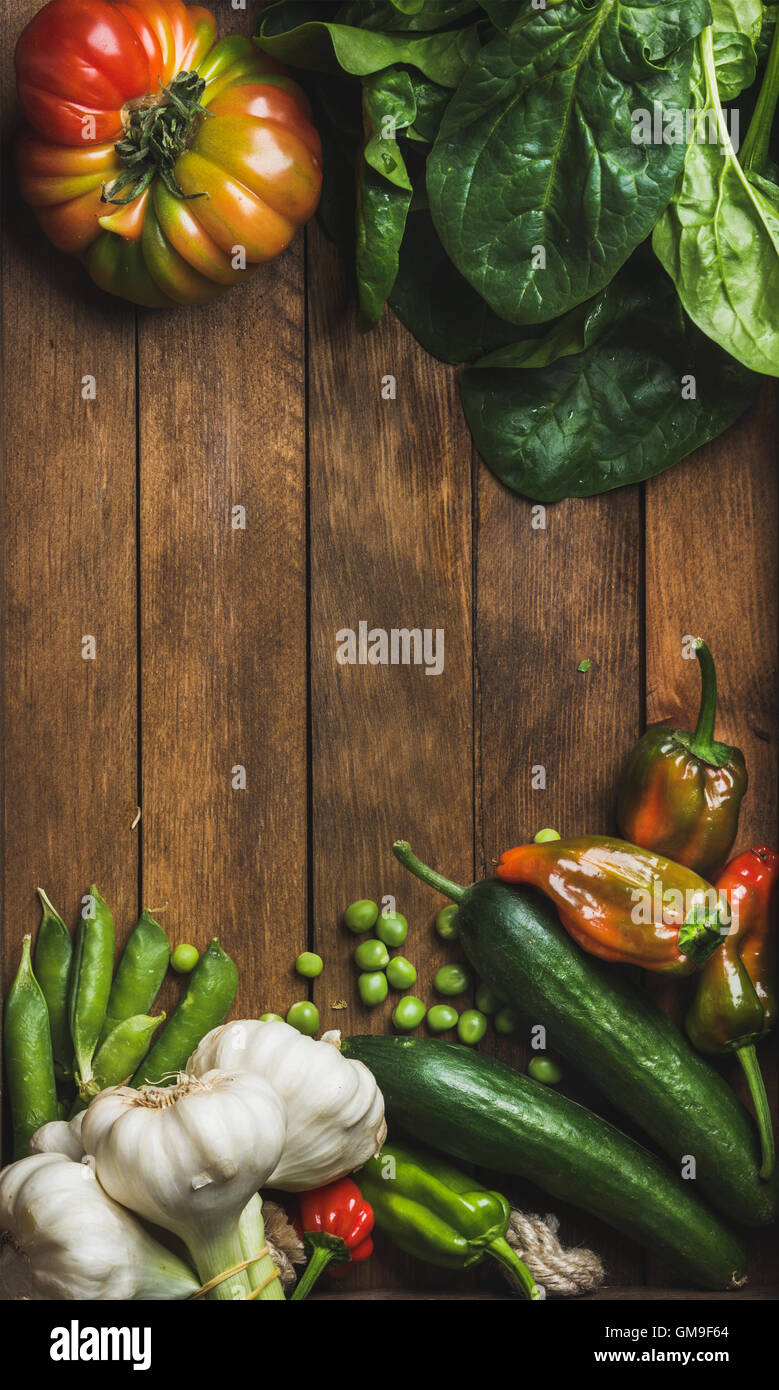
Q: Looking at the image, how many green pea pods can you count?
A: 6